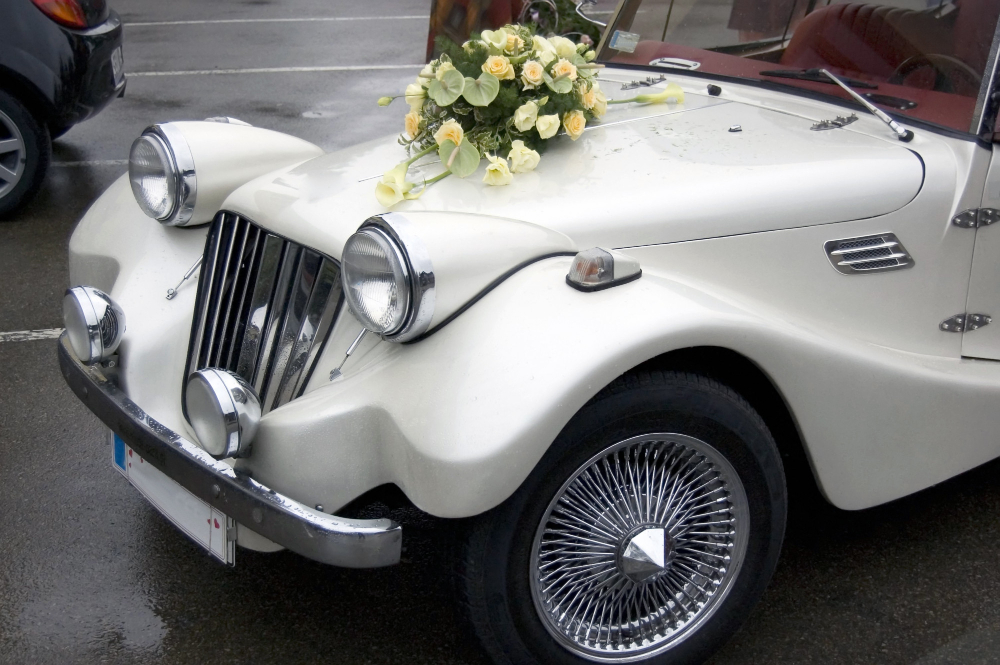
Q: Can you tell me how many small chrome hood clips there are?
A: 2